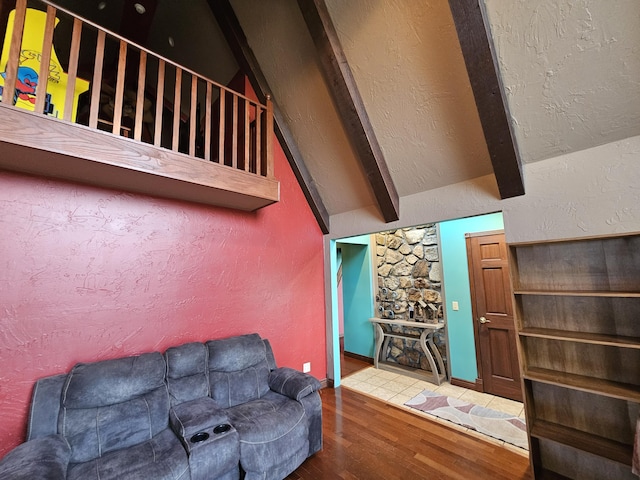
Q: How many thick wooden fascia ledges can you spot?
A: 1